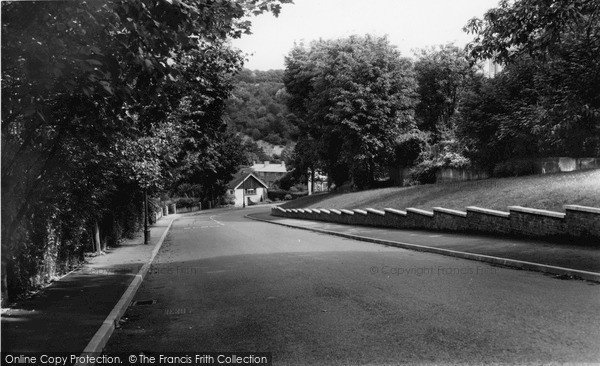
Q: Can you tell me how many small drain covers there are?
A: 2